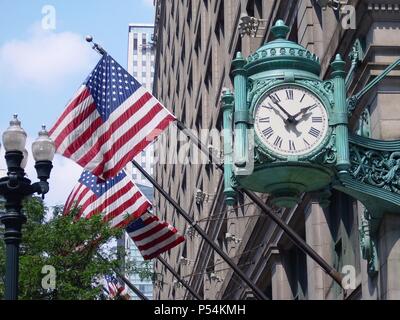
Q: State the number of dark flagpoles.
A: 4